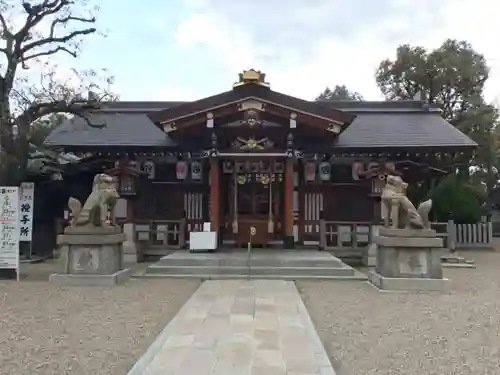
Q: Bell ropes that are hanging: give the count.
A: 2